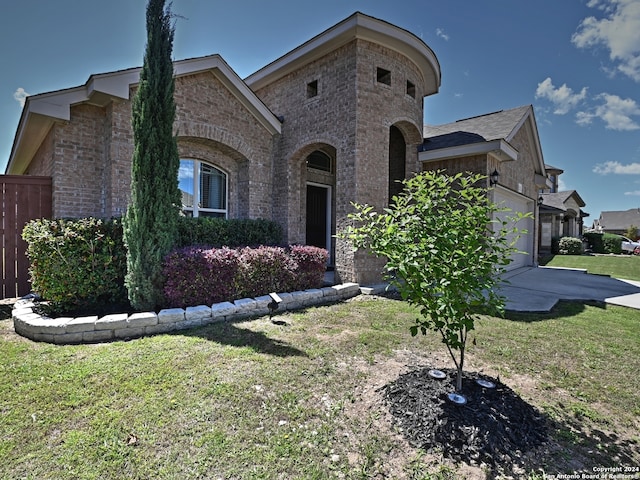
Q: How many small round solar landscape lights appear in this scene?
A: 3